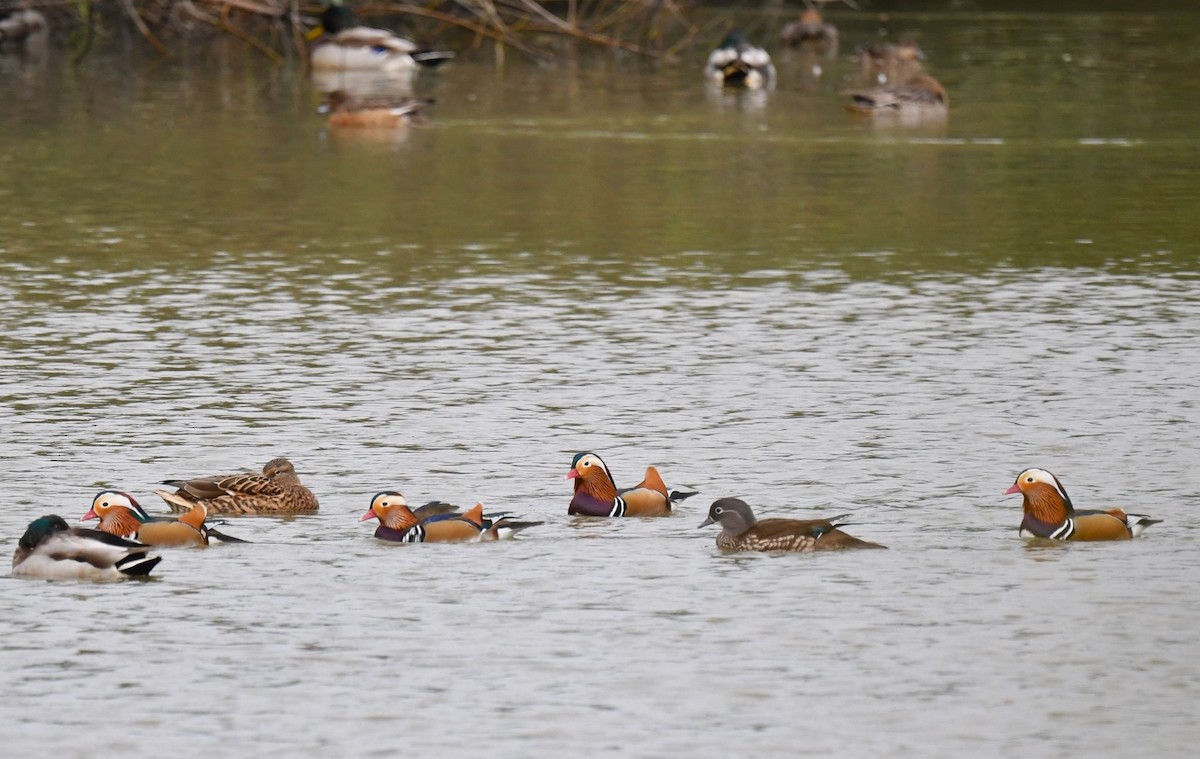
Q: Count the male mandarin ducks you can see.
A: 4